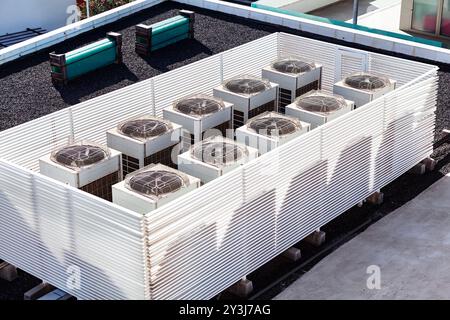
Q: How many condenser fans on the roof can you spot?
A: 10